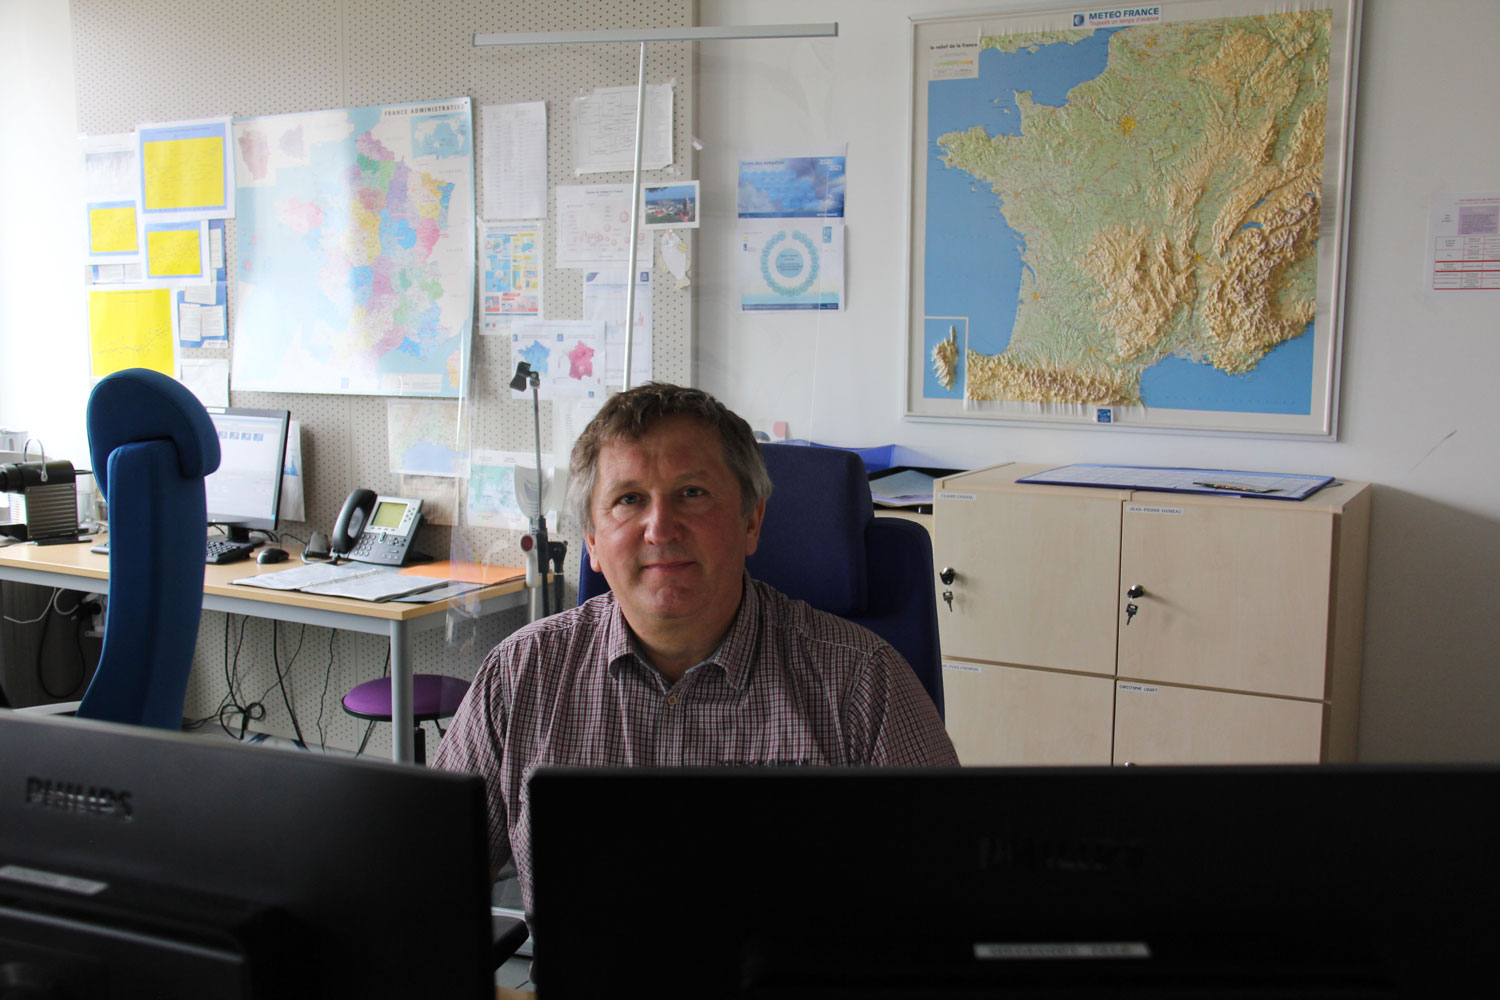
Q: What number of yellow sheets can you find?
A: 4